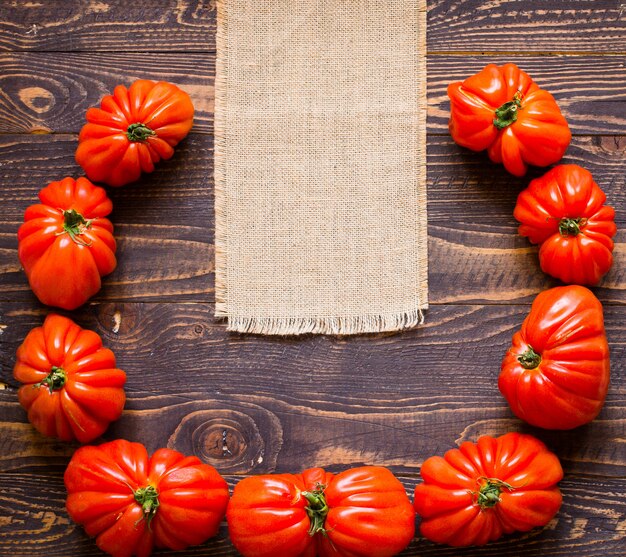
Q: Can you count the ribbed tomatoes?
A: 9